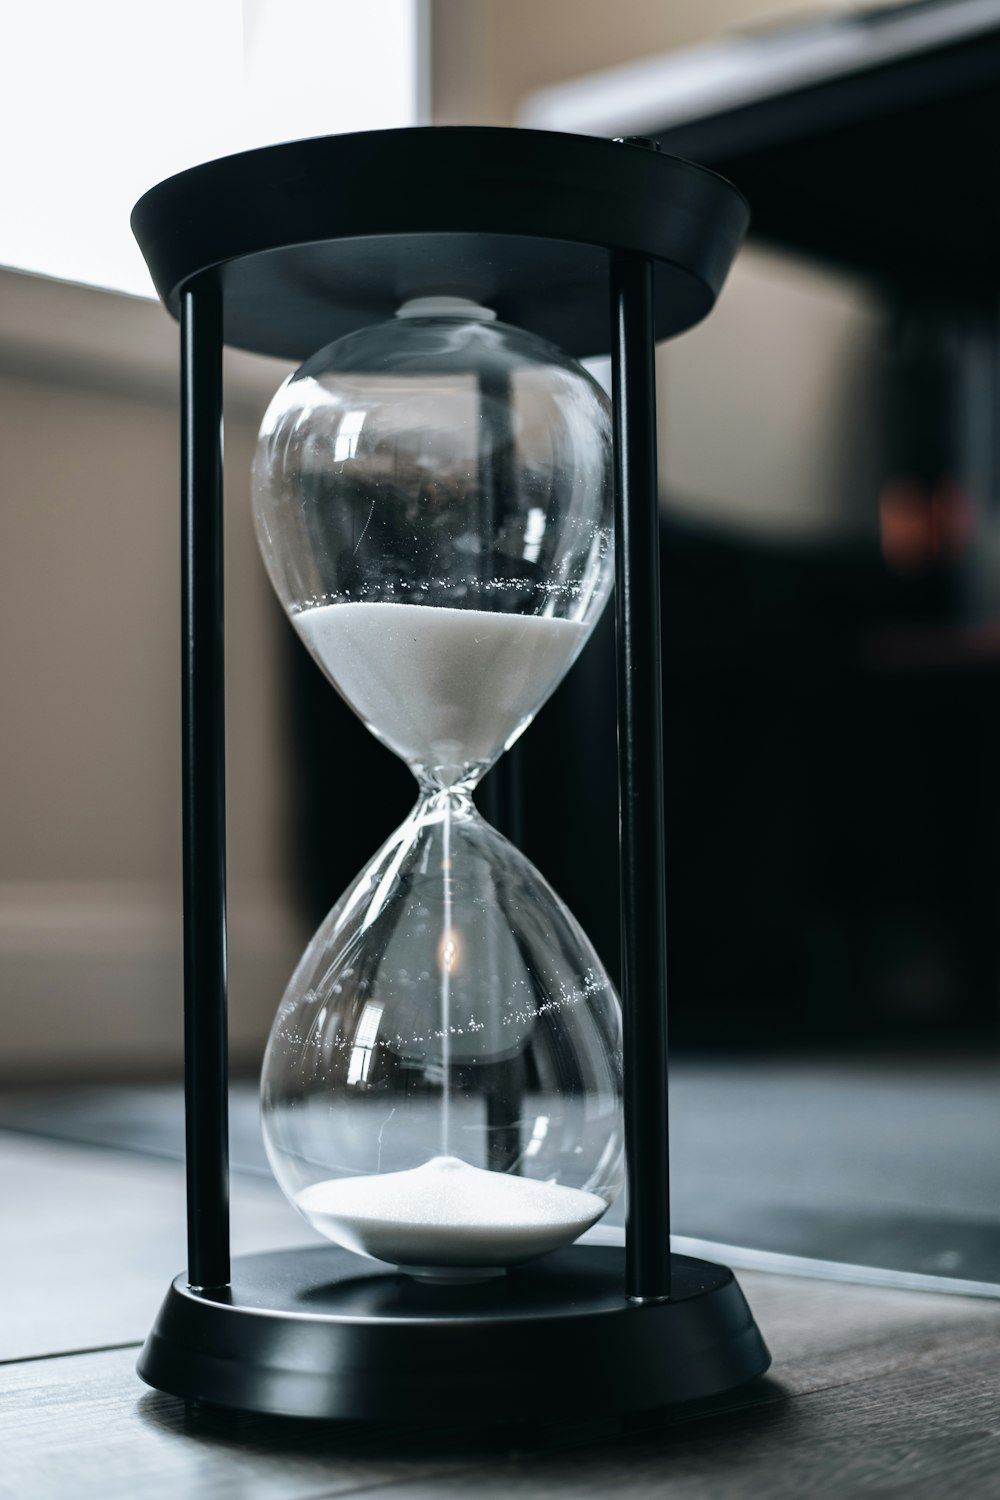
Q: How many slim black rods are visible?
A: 3